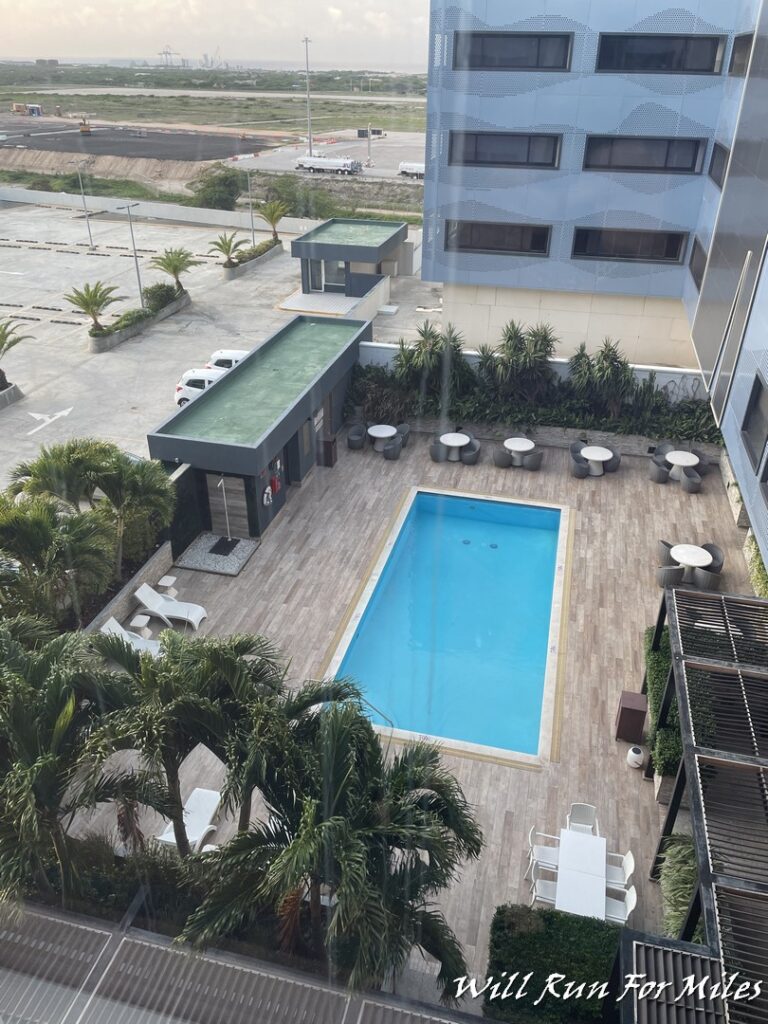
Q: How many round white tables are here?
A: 6